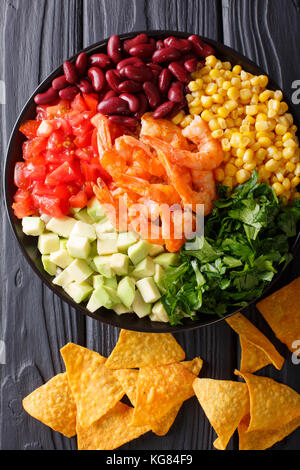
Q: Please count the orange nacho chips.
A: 12